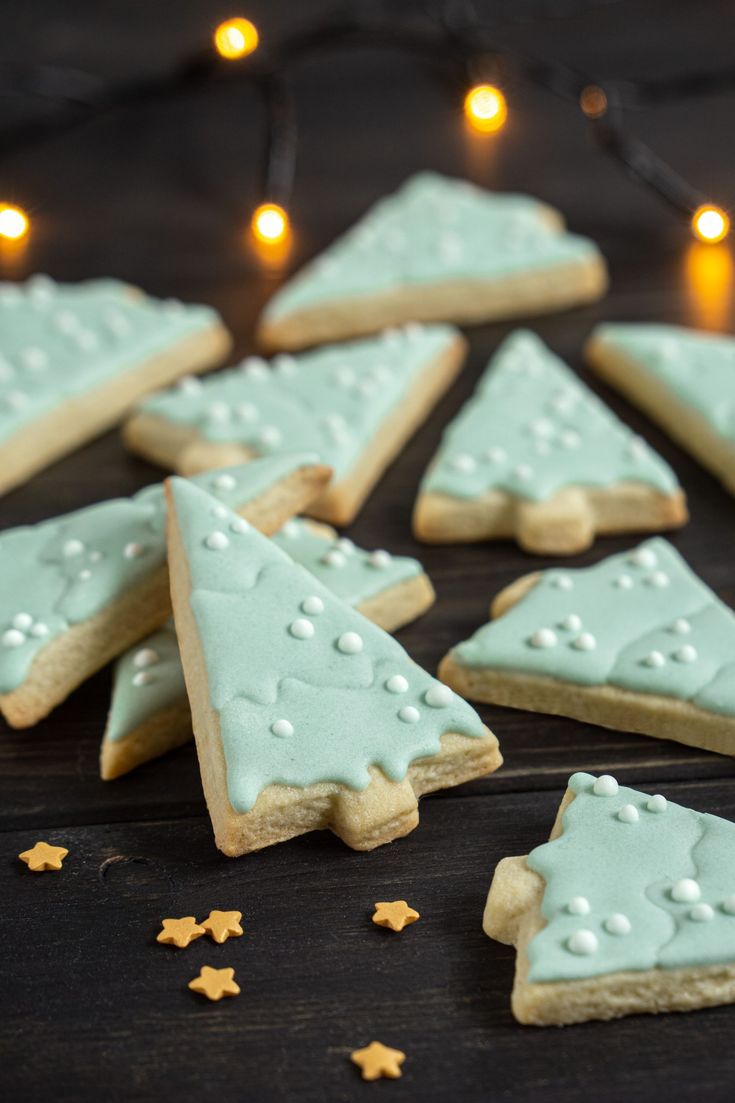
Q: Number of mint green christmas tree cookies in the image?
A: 10